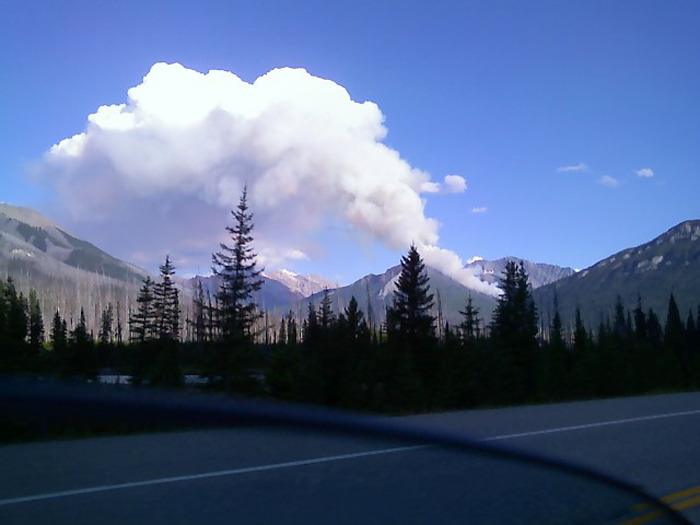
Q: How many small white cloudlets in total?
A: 5